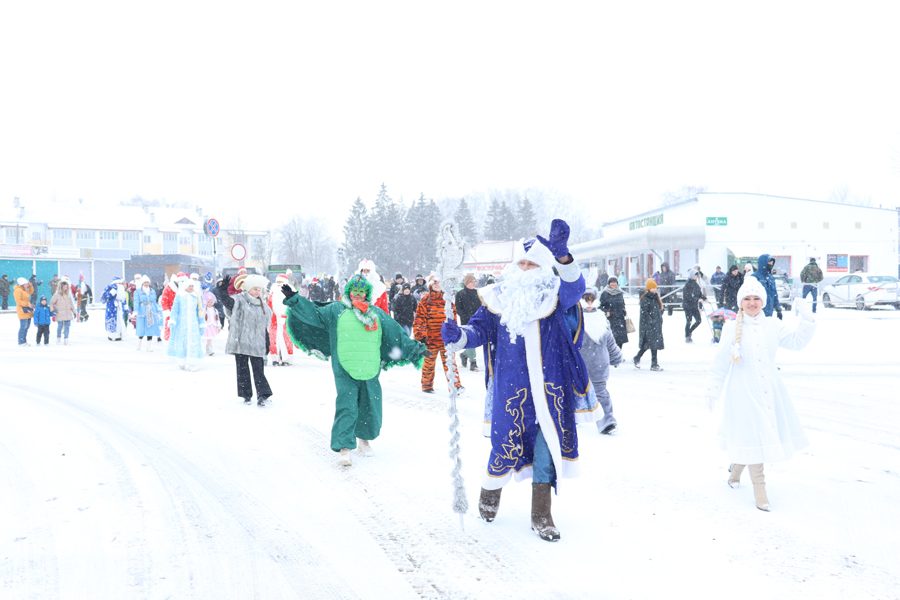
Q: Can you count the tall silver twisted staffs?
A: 1